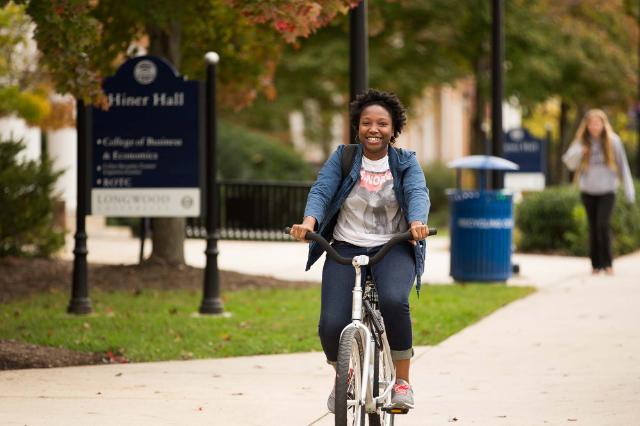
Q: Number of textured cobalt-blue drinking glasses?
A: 0